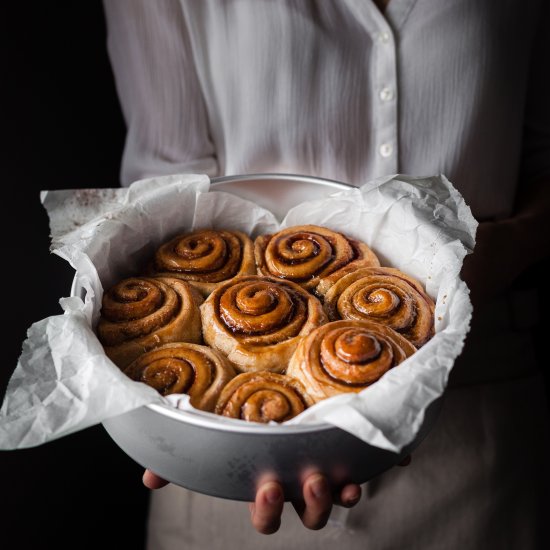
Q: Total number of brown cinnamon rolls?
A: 8